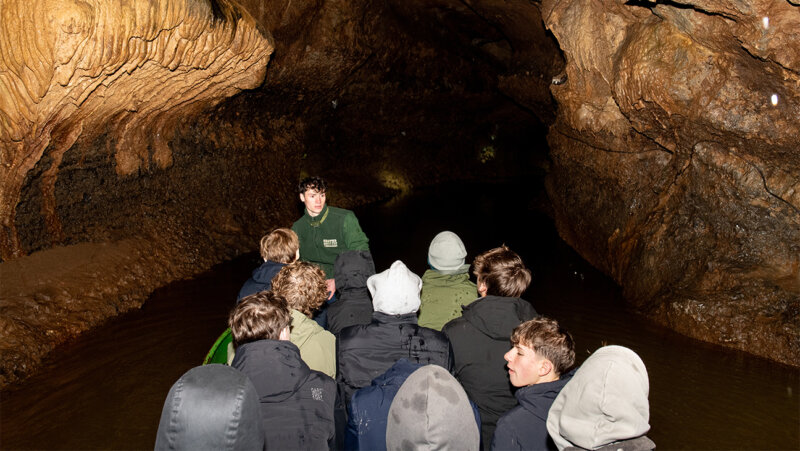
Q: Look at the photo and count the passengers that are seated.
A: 11